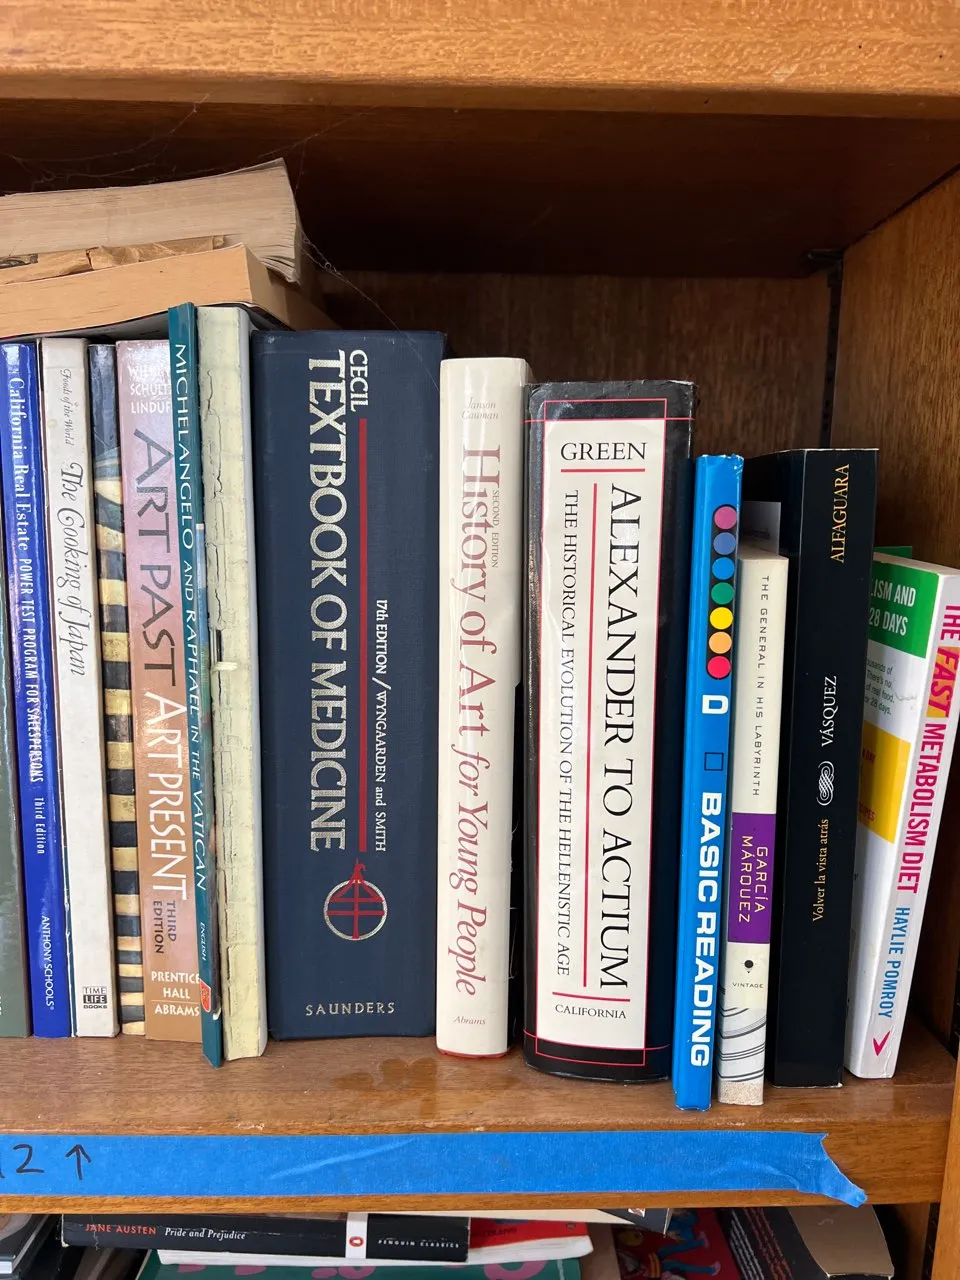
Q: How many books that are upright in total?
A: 14